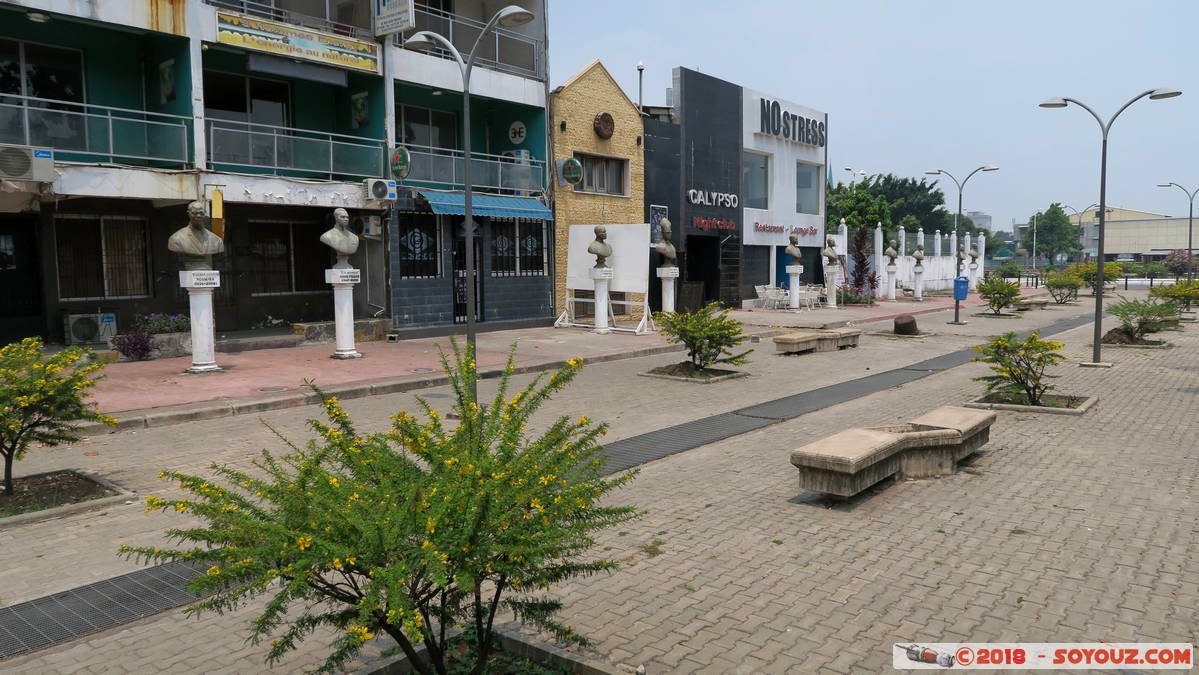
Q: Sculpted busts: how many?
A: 10